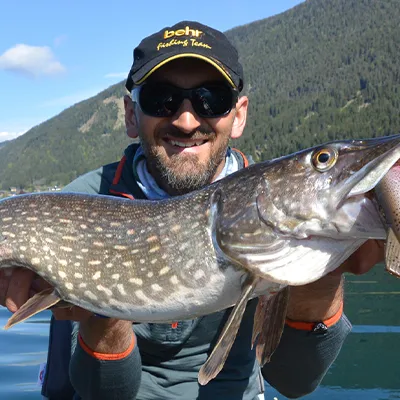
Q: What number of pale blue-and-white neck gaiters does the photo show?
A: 1